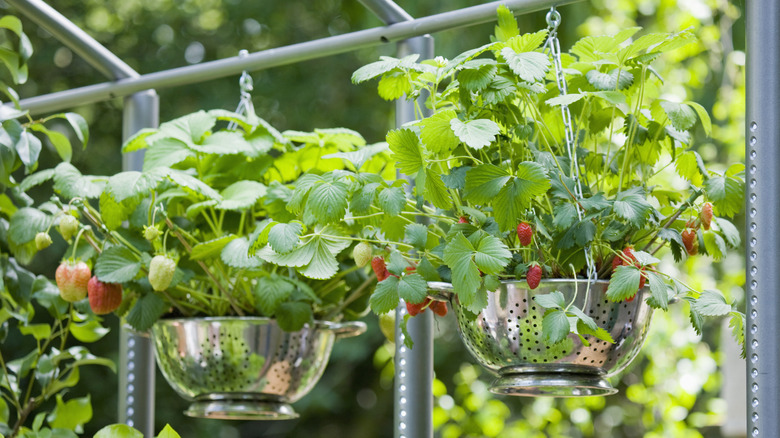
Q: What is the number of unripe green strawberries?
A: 5